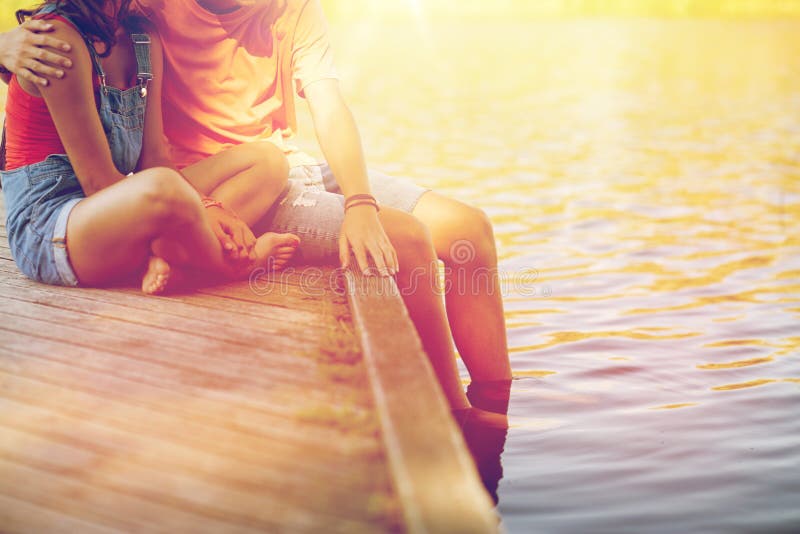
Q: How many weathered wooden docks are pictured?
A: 1